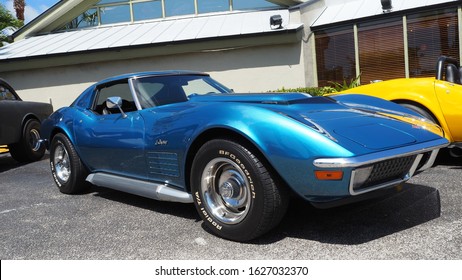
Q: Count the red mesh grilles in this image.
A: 0